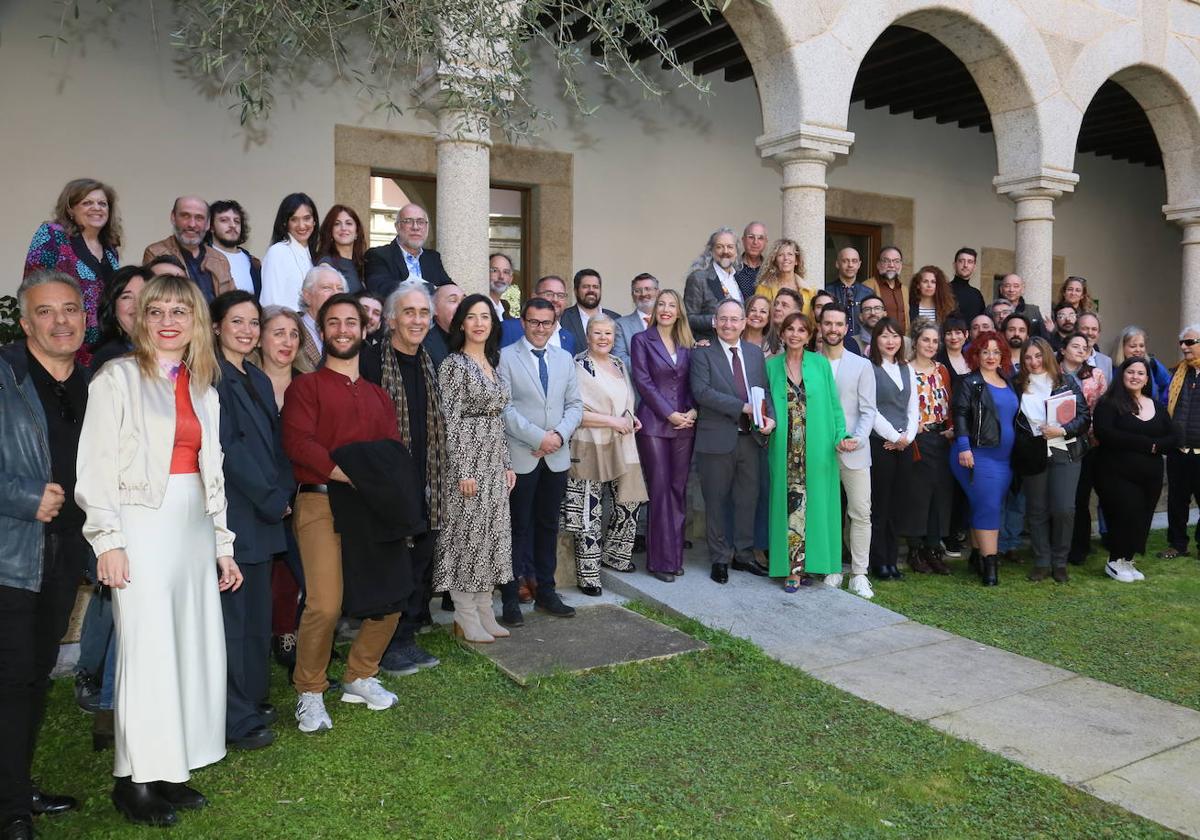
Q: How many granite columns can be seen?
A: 4